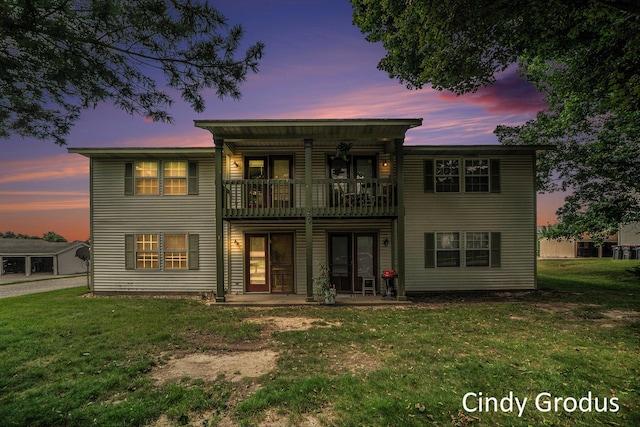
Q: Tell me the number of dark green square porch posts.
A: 3